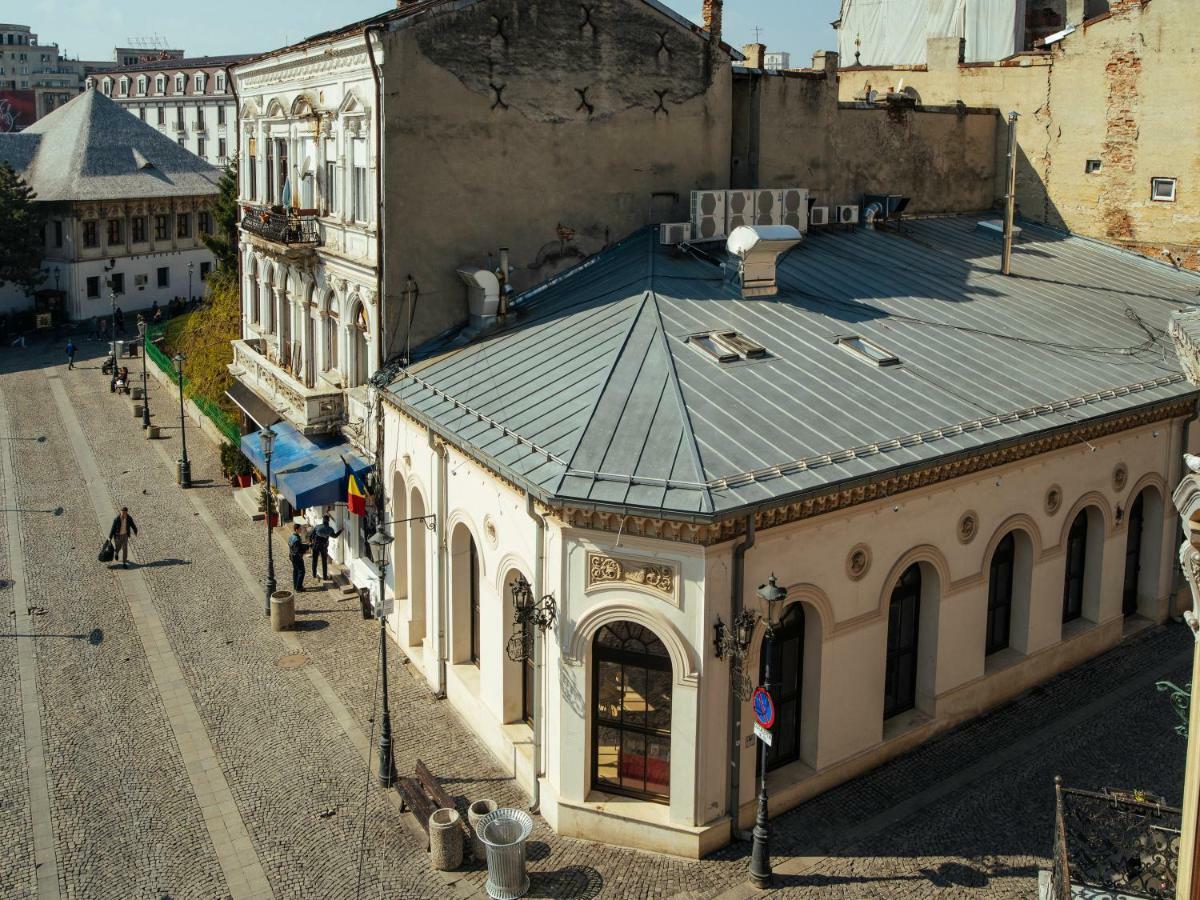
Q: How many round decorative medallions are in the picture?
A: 5